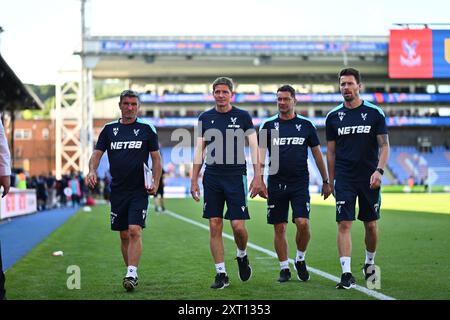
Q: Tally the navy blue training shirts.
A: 4